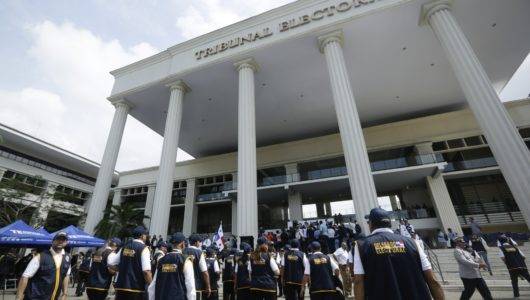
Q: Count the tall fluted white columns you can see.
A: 5